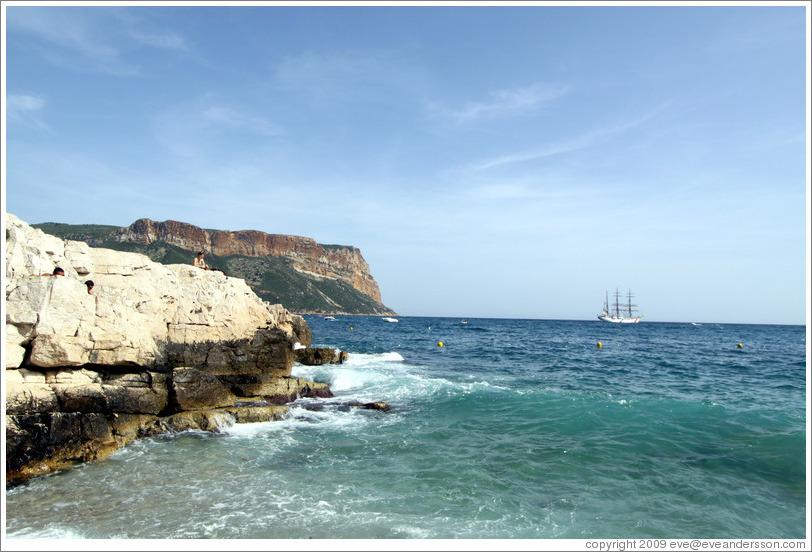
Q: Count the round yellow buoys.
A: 3